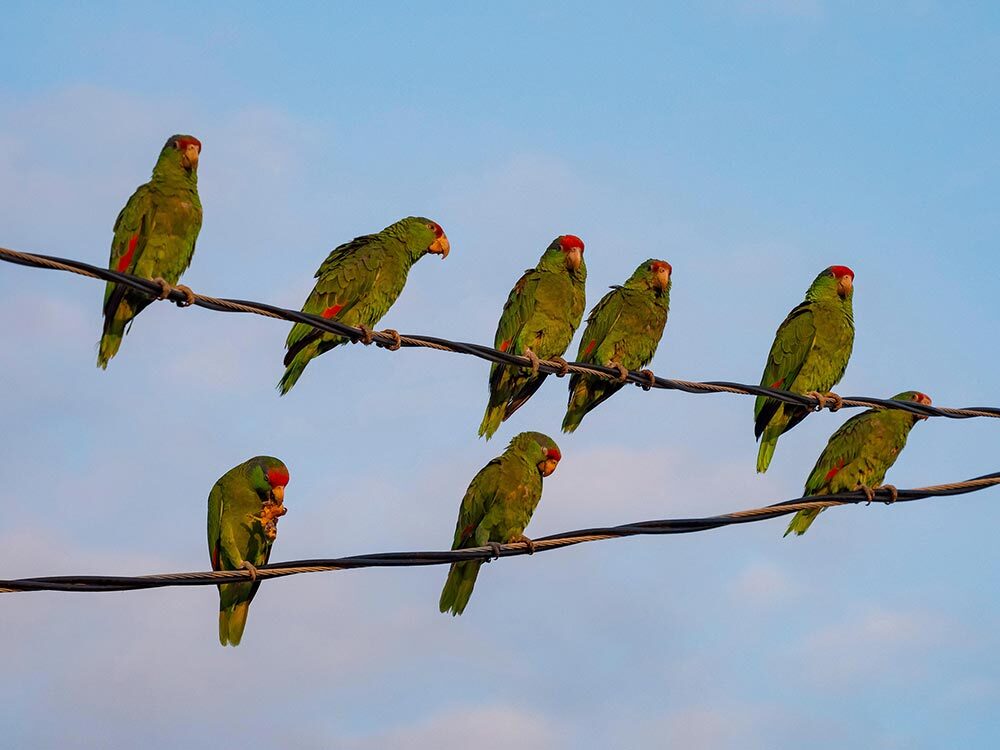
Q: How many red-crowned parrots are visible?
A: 8